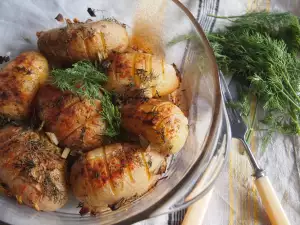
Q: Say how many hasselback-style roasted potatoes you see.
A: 7